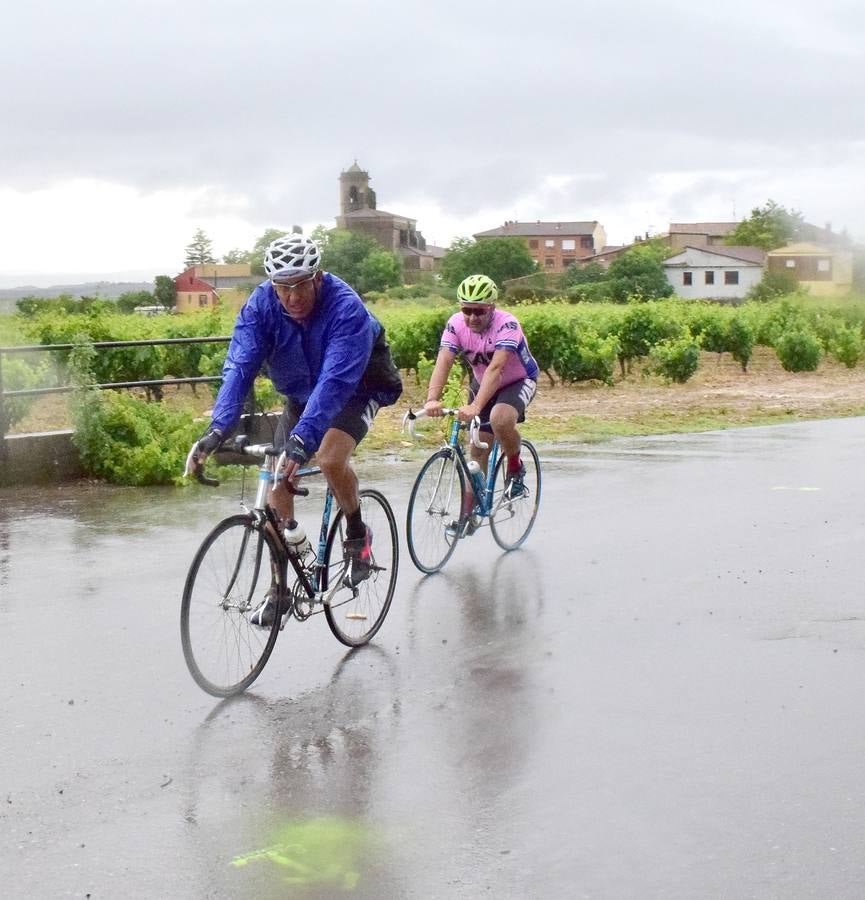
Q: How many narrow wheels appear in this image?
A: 4